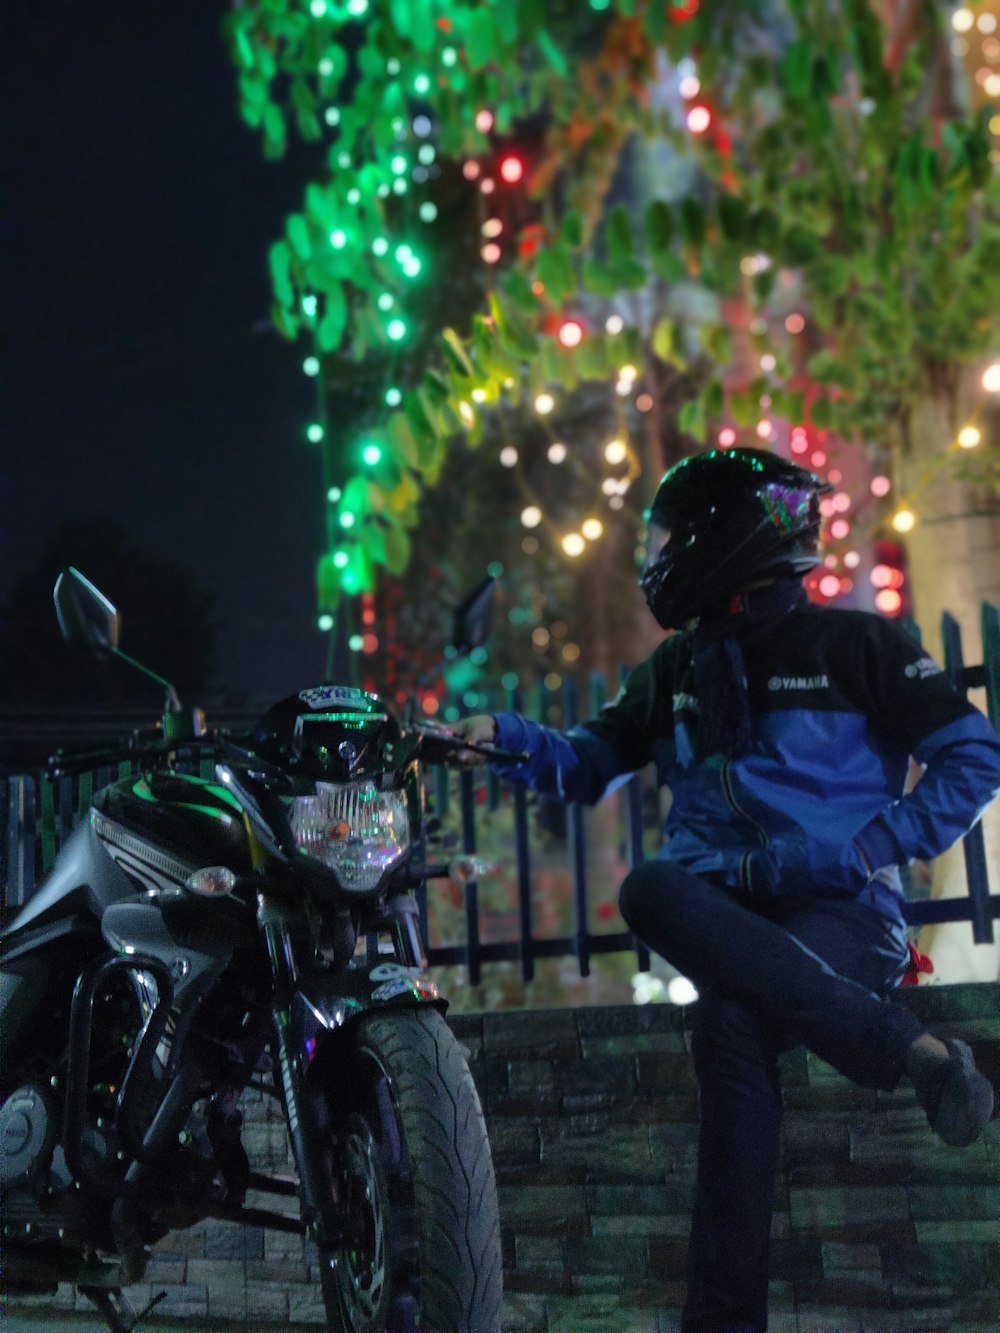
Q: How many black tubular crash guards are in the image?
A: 1